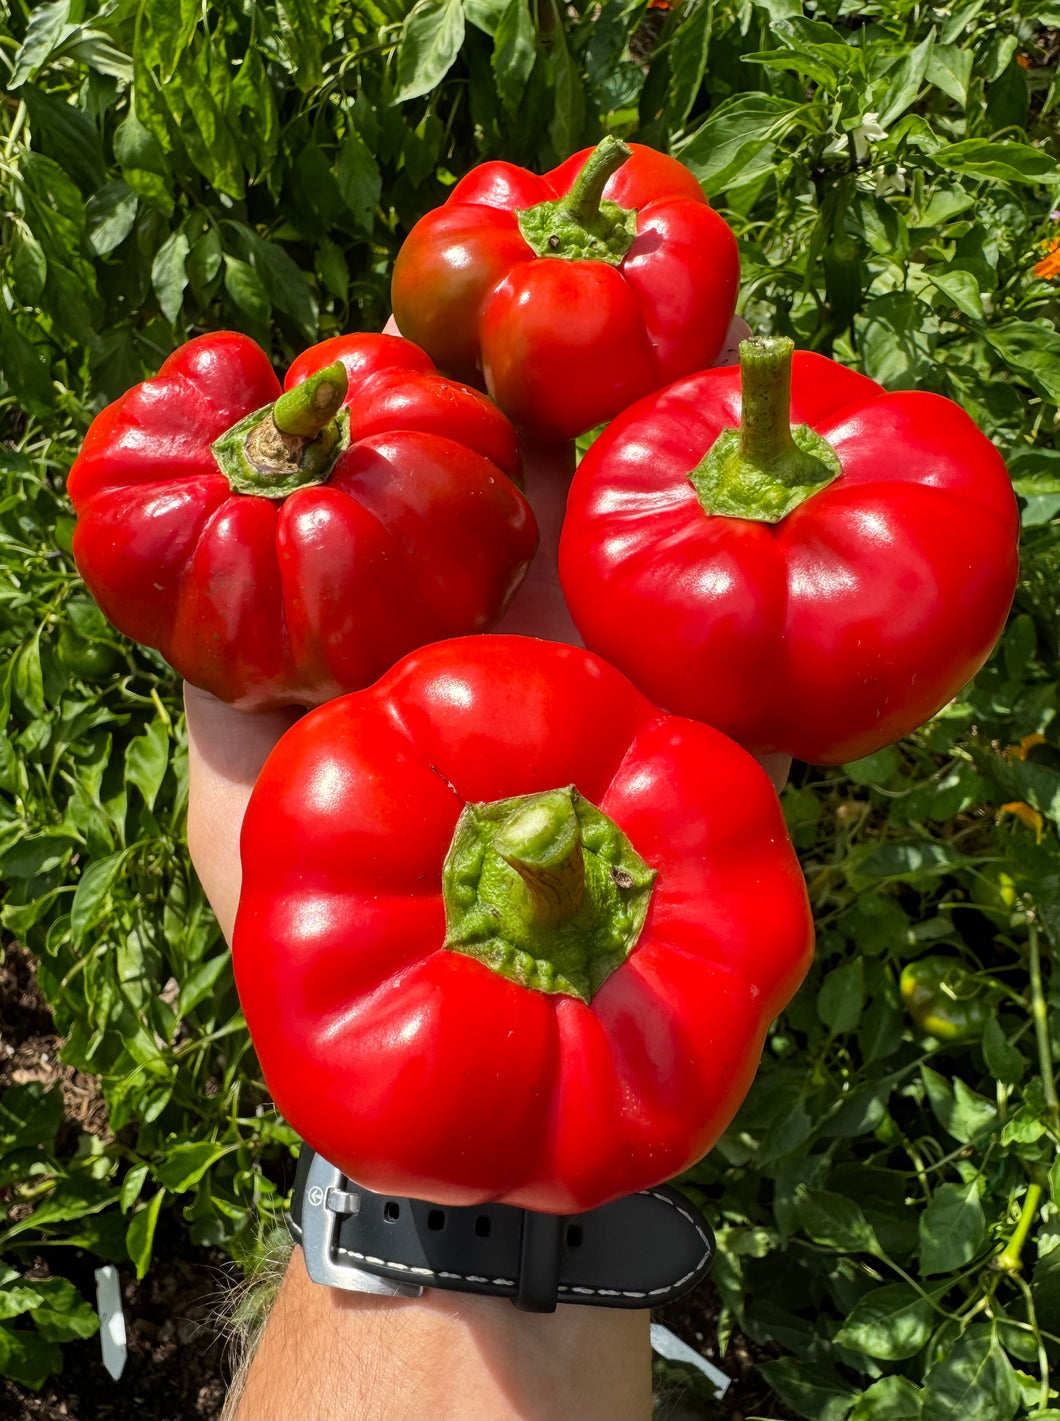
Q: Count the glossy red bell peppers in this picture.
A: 4